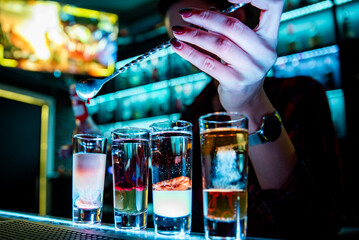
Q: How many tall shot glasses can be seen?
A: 4